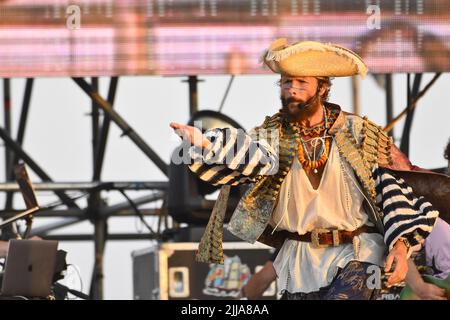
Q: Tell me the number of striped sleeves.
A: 2